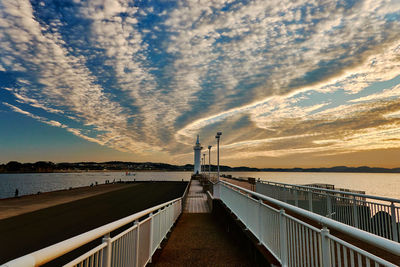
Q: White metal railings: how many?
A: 3